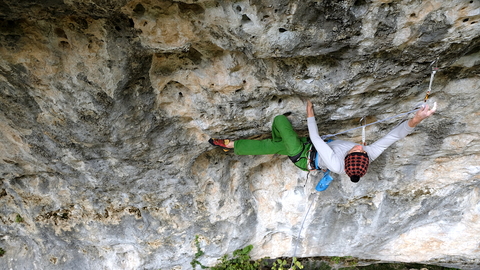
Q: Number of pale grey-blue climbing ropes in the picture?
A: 1